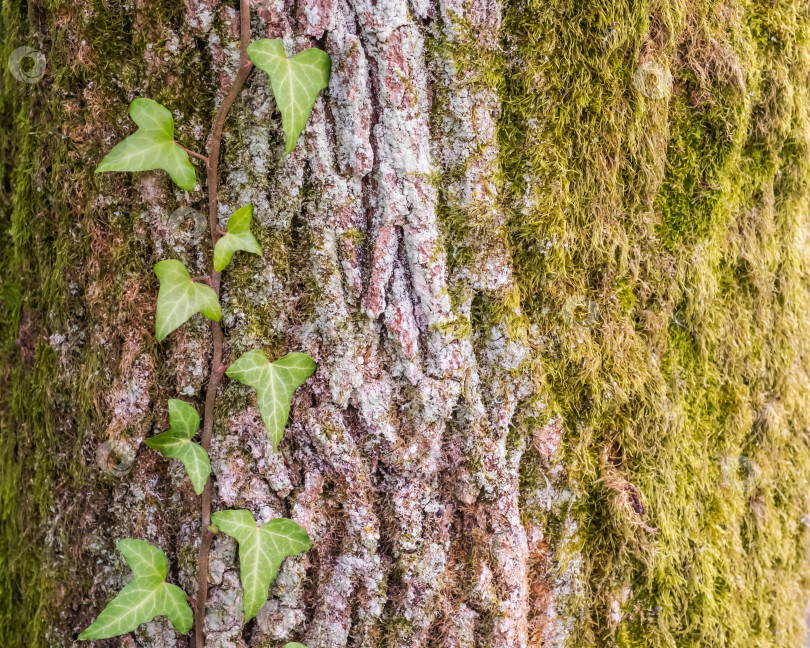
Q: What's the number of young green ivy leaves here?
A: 8